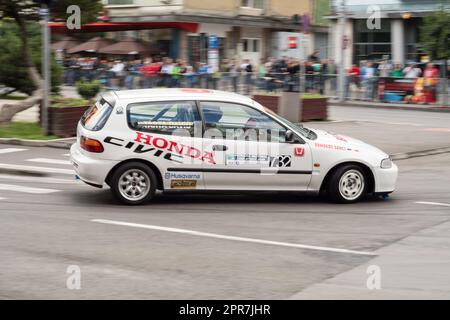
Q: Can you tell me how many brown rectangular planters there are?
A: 3